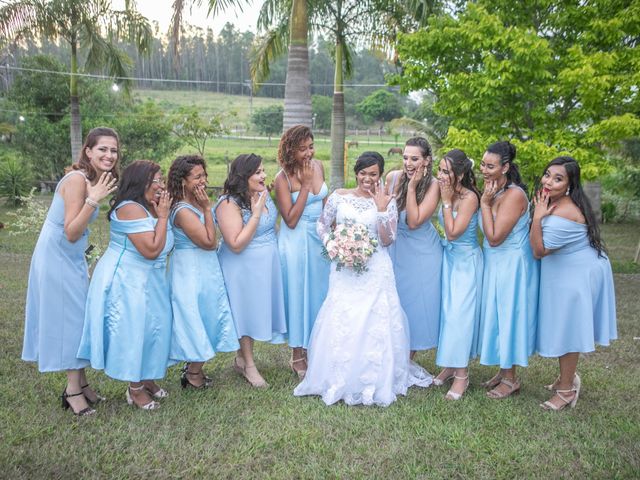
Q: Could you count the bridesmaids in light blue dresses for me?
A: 9